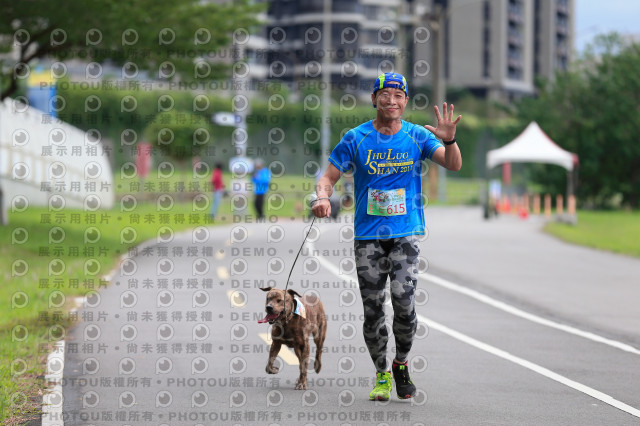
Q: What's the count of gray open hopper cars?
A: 0